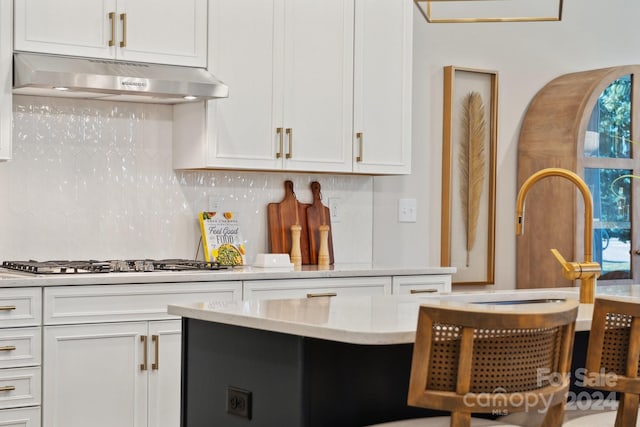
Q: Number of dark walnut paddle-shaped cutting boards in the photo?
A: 2